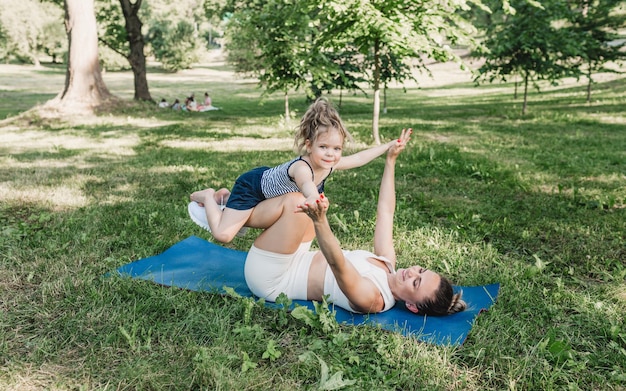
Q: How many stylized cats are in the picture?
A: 0